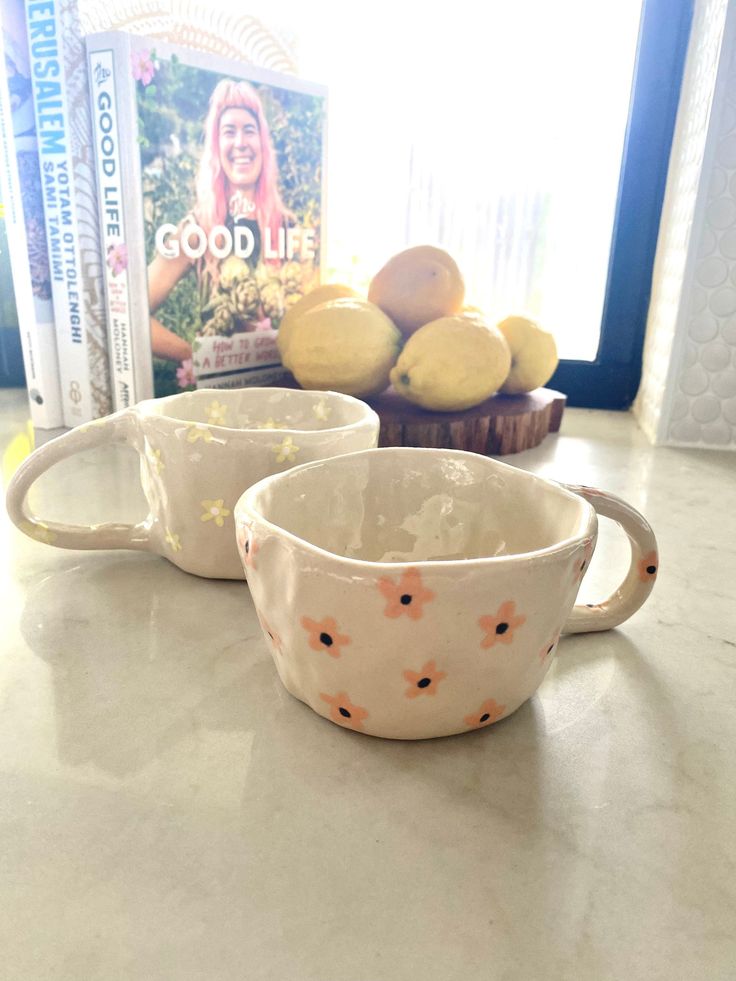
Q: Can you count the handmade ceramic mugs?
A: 2